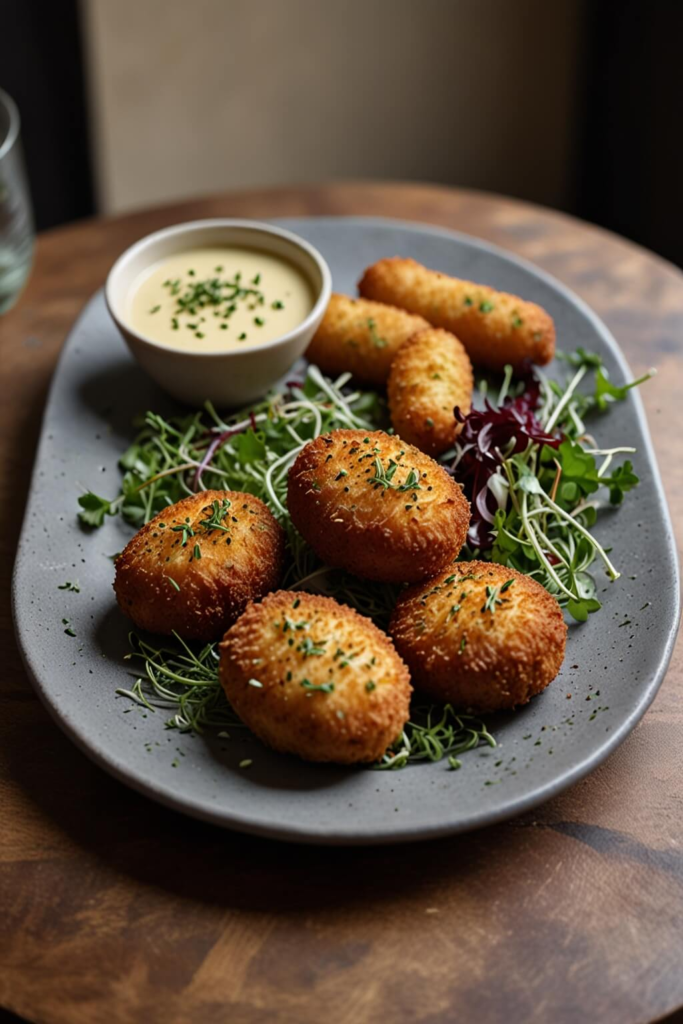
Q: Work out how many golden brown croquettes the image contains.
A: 7